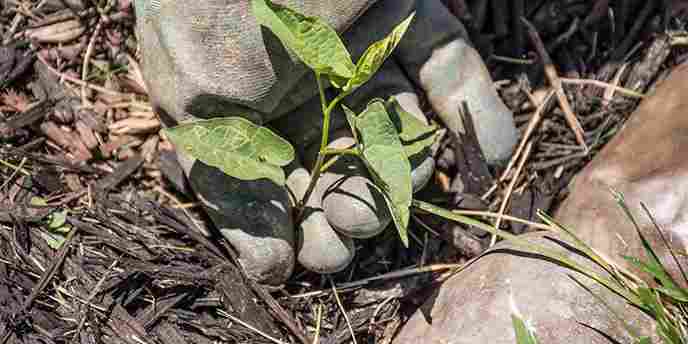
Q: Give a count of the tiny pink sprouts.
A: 0